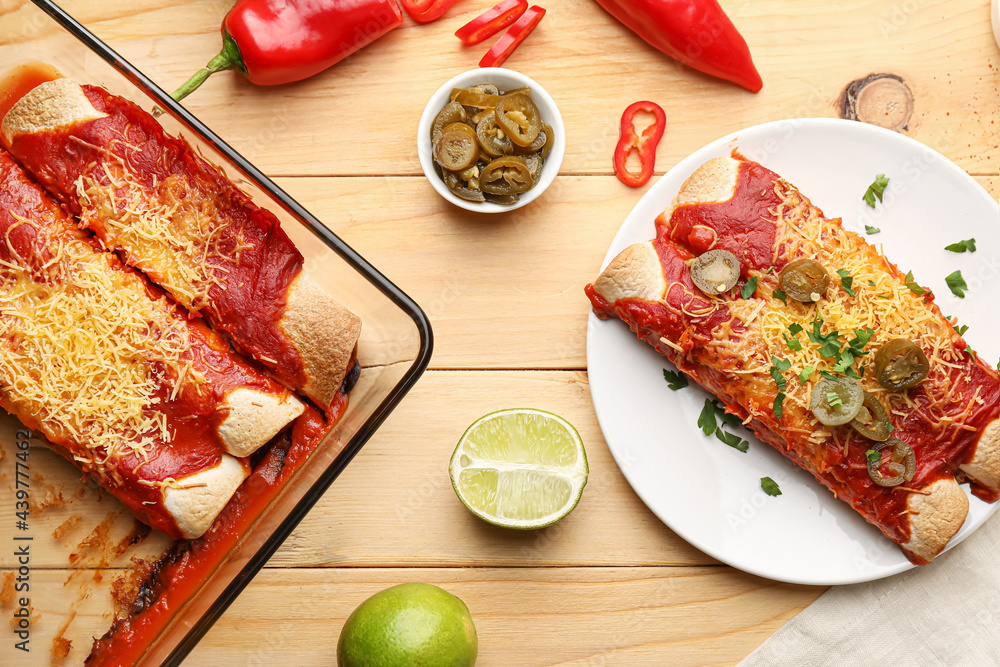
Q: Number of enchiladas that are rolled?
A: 5